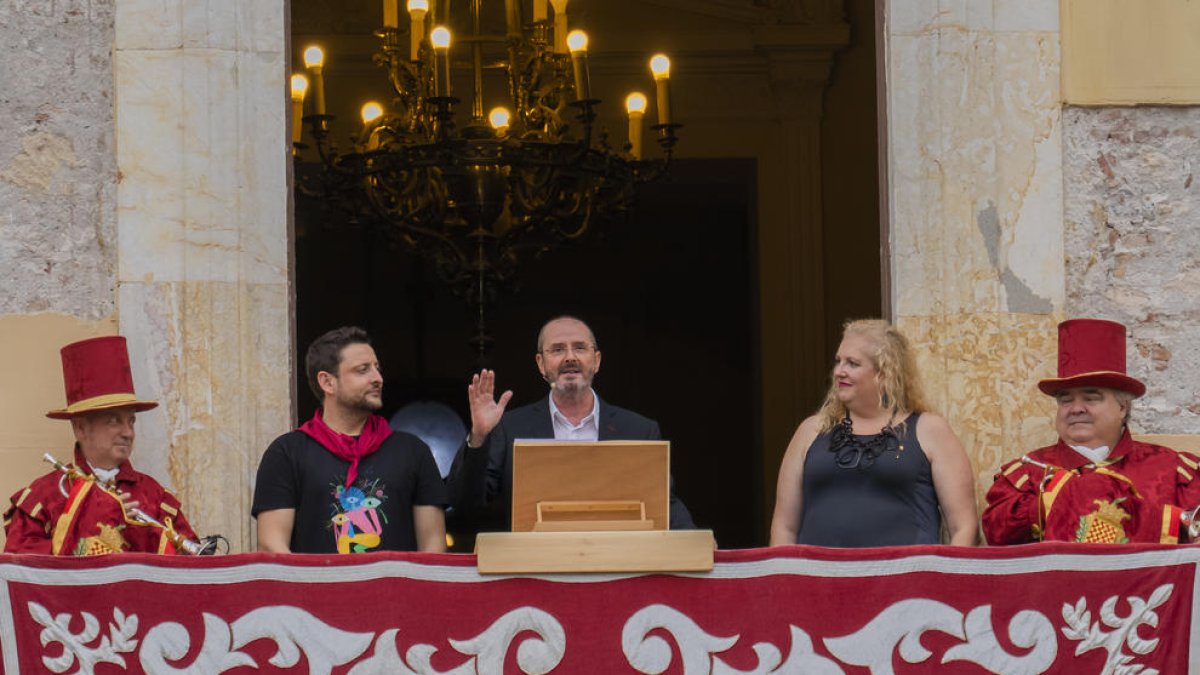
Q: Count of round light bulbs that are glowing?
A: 9